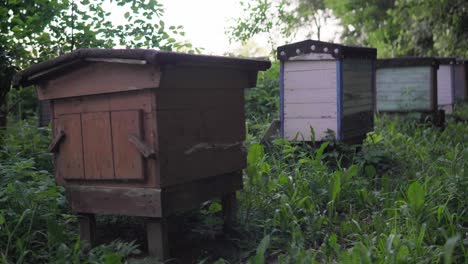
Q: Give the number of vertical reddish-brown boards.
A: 3